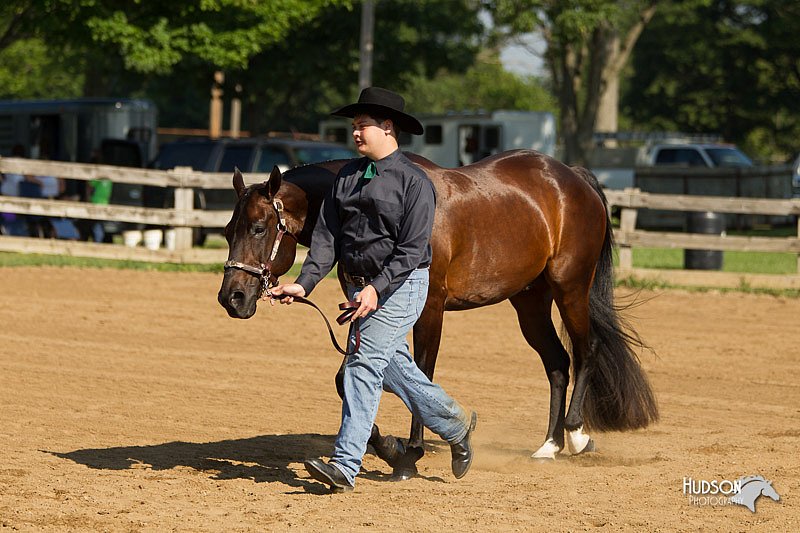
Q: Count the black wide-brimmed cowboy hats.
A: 1